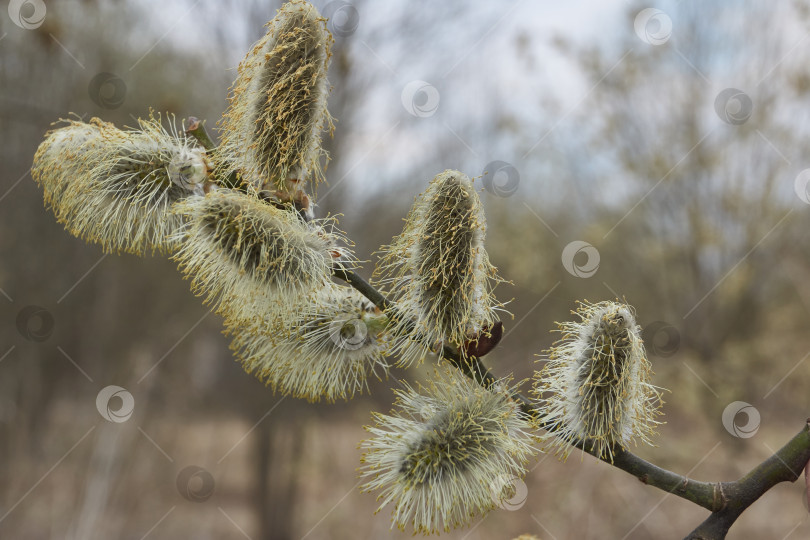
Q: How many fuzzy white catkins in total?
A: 7